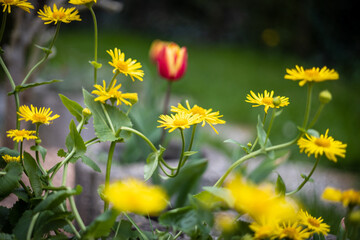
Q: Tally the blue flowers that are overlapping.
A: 0